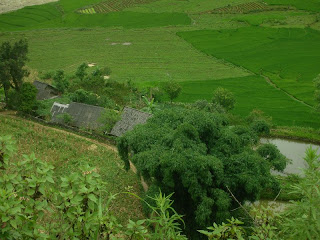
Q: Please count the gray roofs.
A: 3